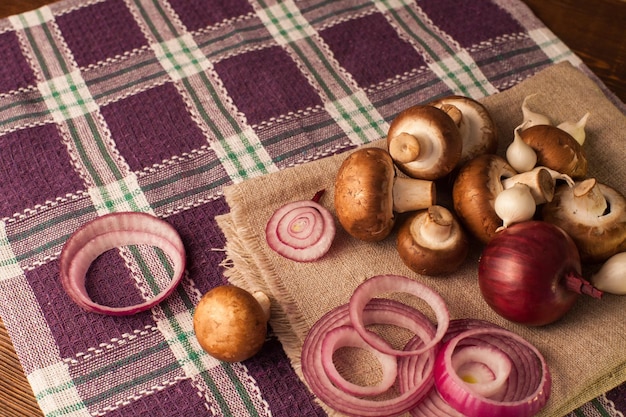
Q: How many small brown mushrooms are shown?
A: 8